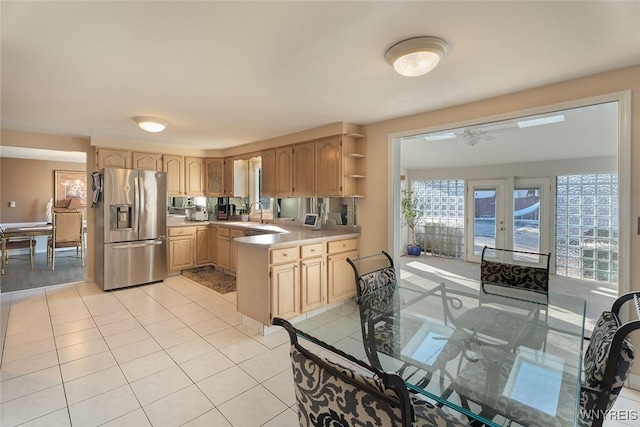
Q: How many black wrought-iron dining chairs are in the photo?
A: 4